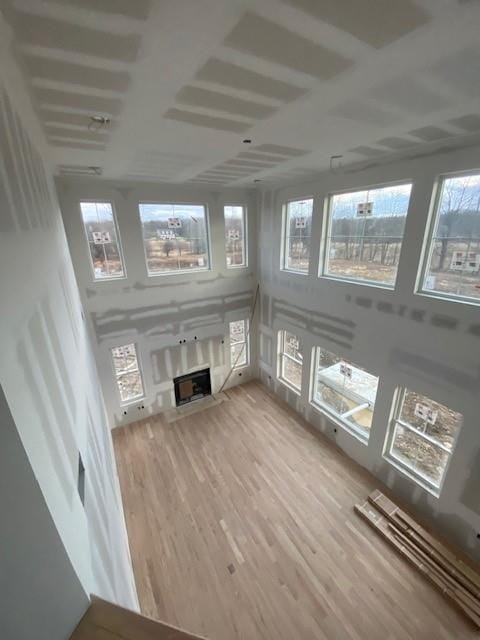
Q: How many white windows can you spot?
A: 11